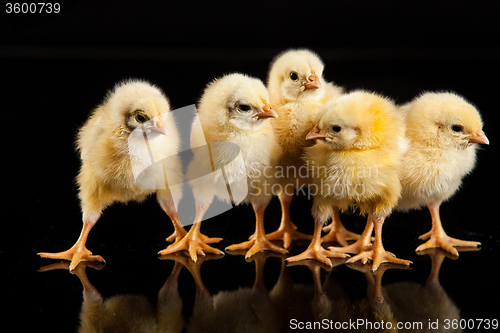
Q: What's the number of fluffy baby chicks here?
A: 5